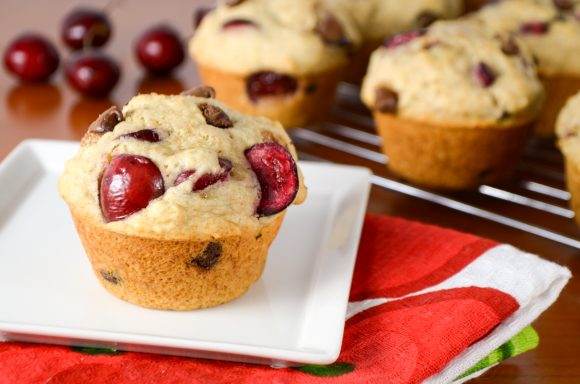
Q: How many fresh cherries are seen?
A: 4